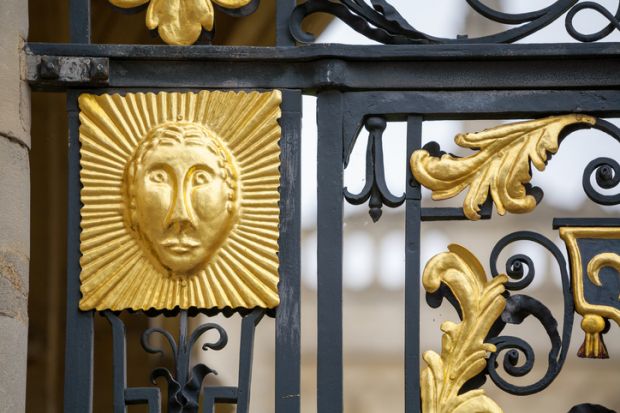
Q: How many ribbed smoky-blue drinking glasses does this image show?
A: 0